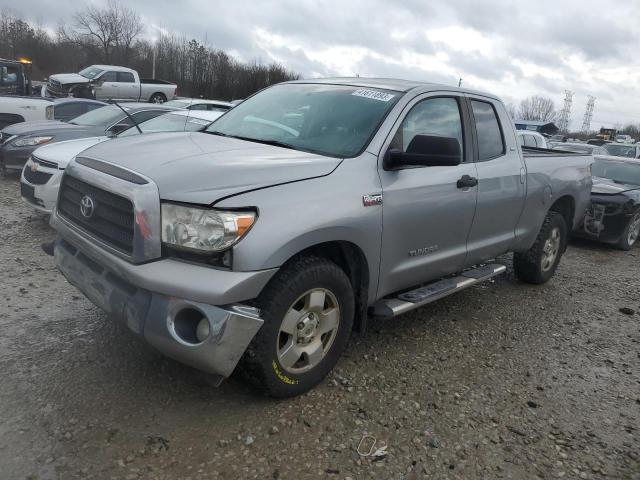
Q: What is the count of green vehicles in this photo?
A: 0